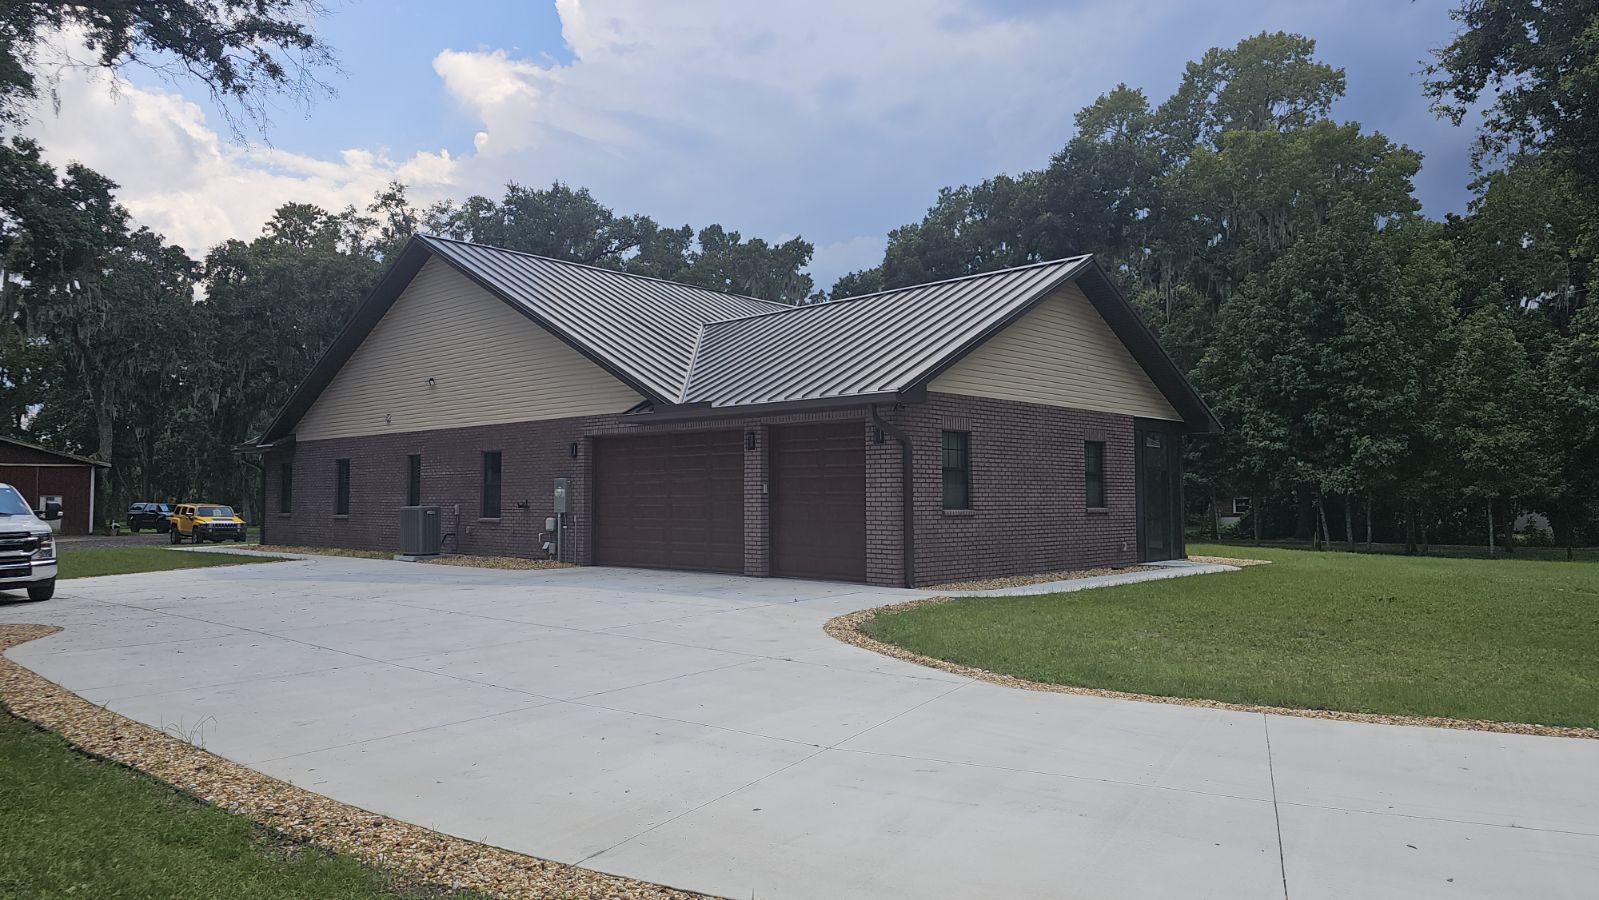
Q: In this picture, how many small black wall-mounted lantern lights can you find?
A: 3